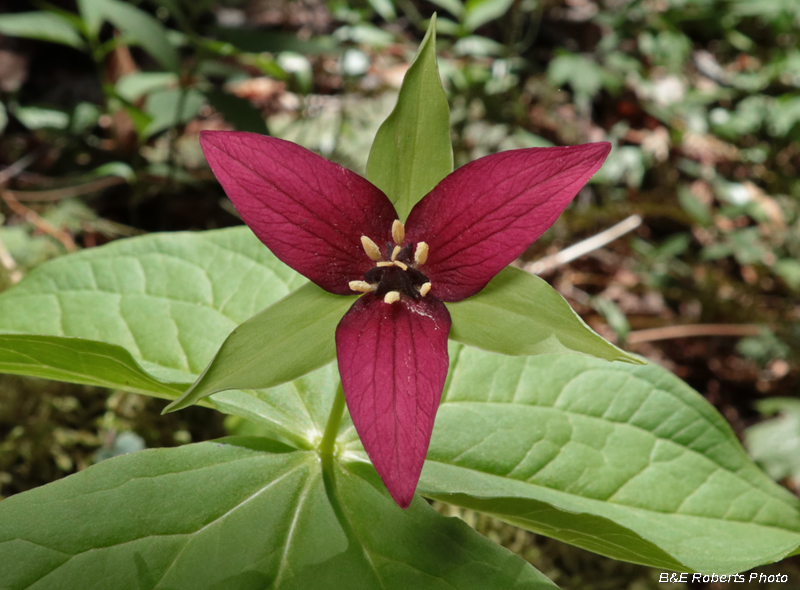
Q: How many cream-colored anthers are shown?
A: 6